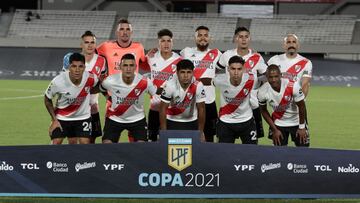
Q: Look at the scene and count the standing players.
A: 6